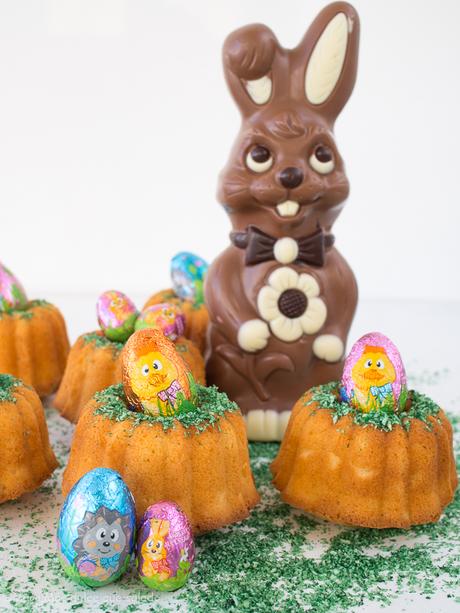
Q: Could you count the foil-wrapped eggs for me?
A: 8